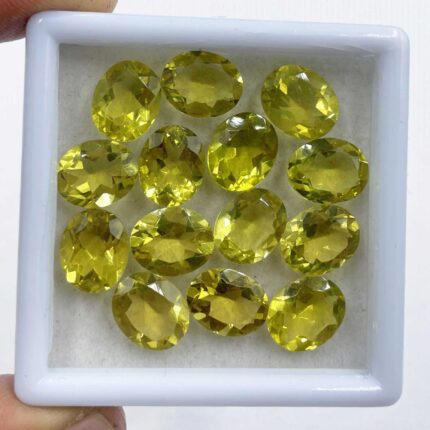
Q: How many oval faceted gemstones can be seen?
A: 14